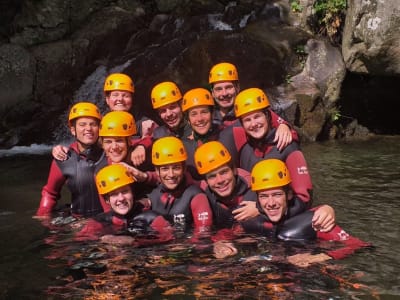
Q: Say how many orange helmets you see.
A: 11